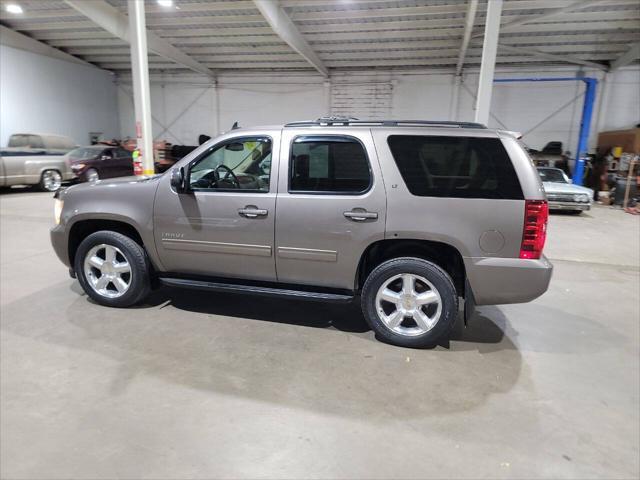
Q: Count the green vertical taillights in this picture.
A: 0